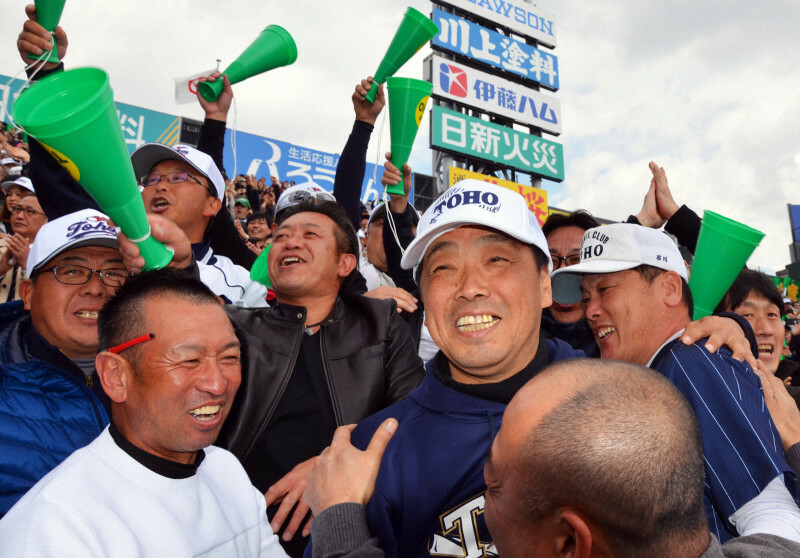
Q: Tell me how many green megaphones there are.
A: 7